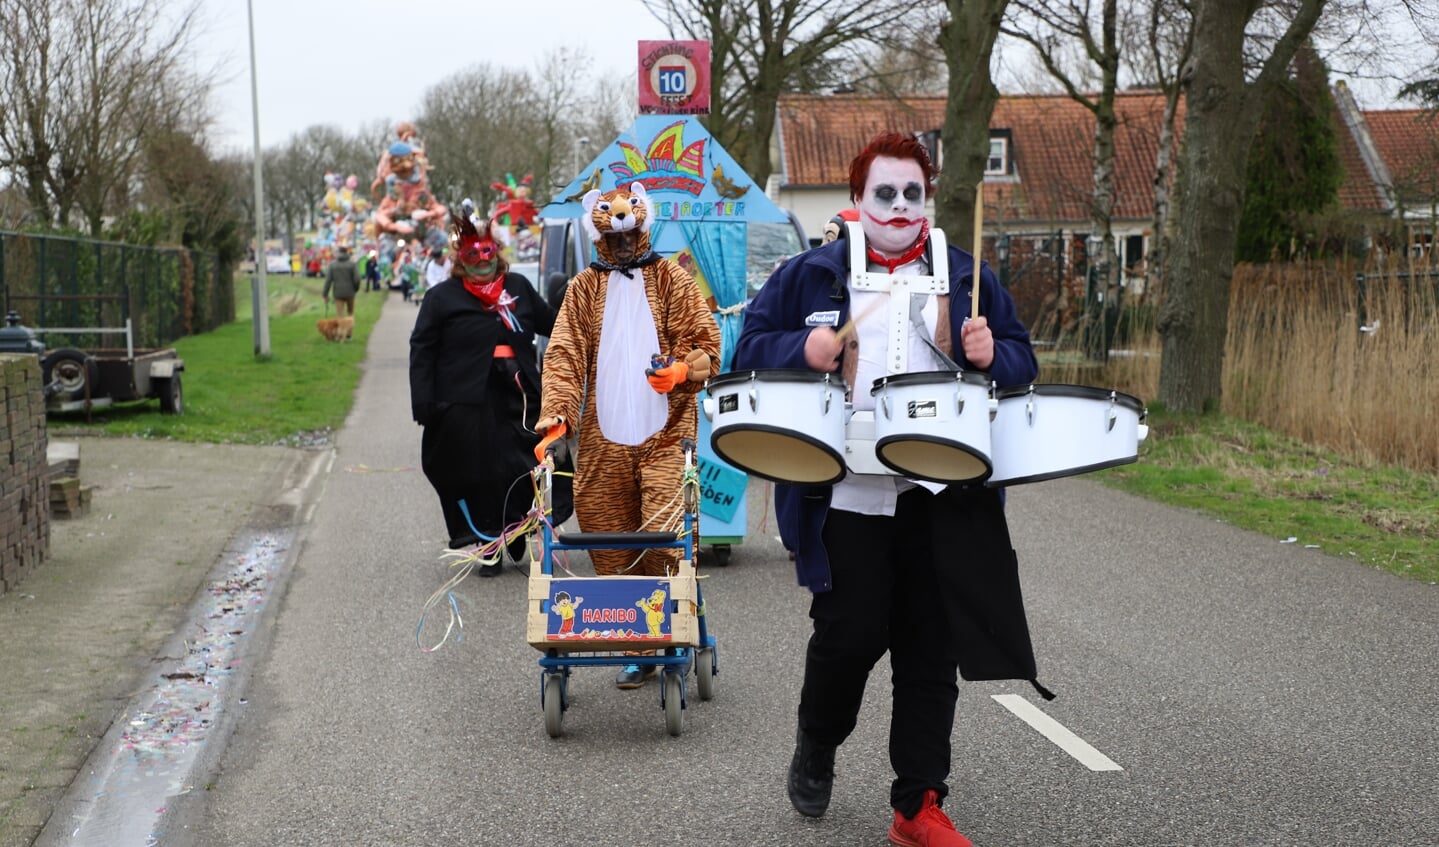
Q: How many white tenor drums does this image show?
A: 3